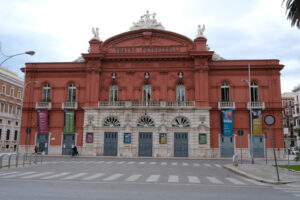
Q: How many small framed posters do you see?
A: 4